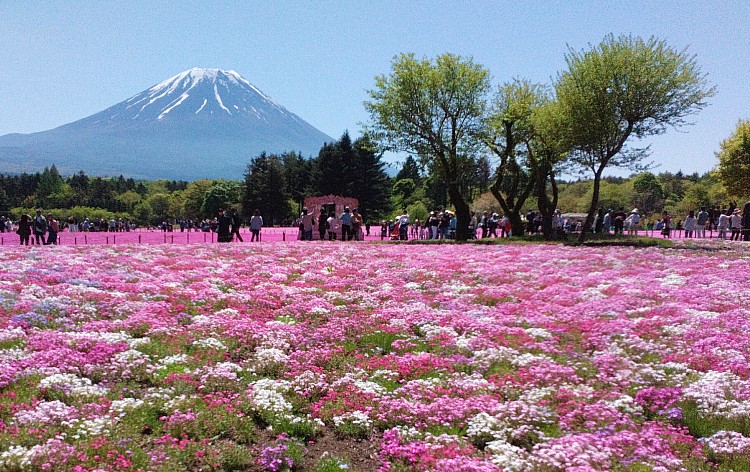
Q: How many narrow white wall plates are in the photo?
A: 0